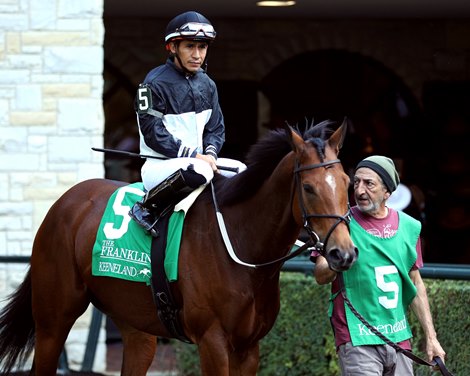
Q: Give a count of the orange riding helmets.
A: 0